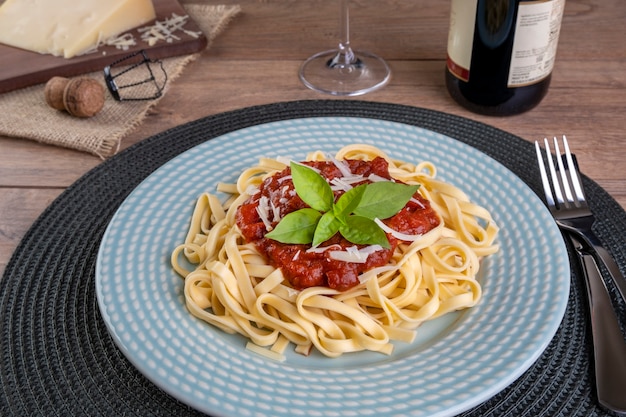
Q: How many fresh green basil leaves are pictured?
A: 6